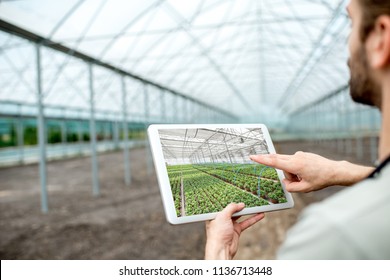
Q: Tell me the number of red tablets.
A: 0